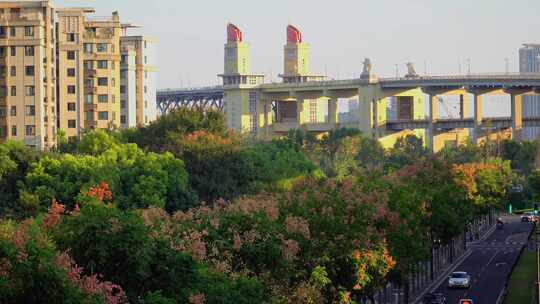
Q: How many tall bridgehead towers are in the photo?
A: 2